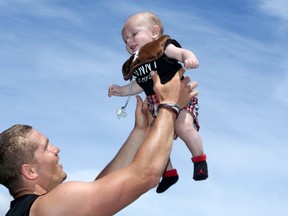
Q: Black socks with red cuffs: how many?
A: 2